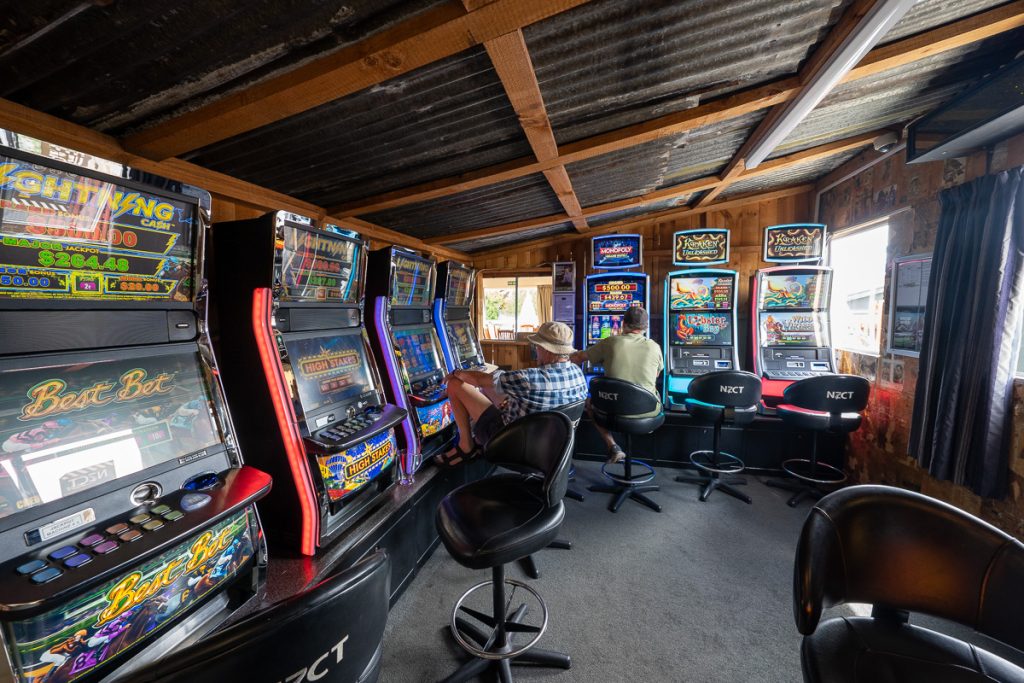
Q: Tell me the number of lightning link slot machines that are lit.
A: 4